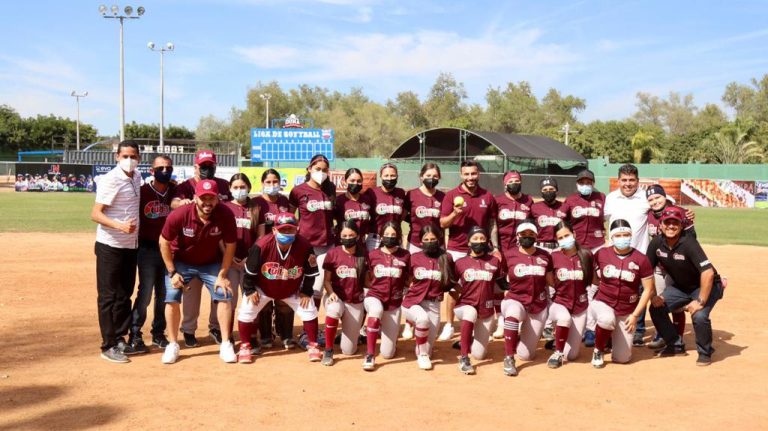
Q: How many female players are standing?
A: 10